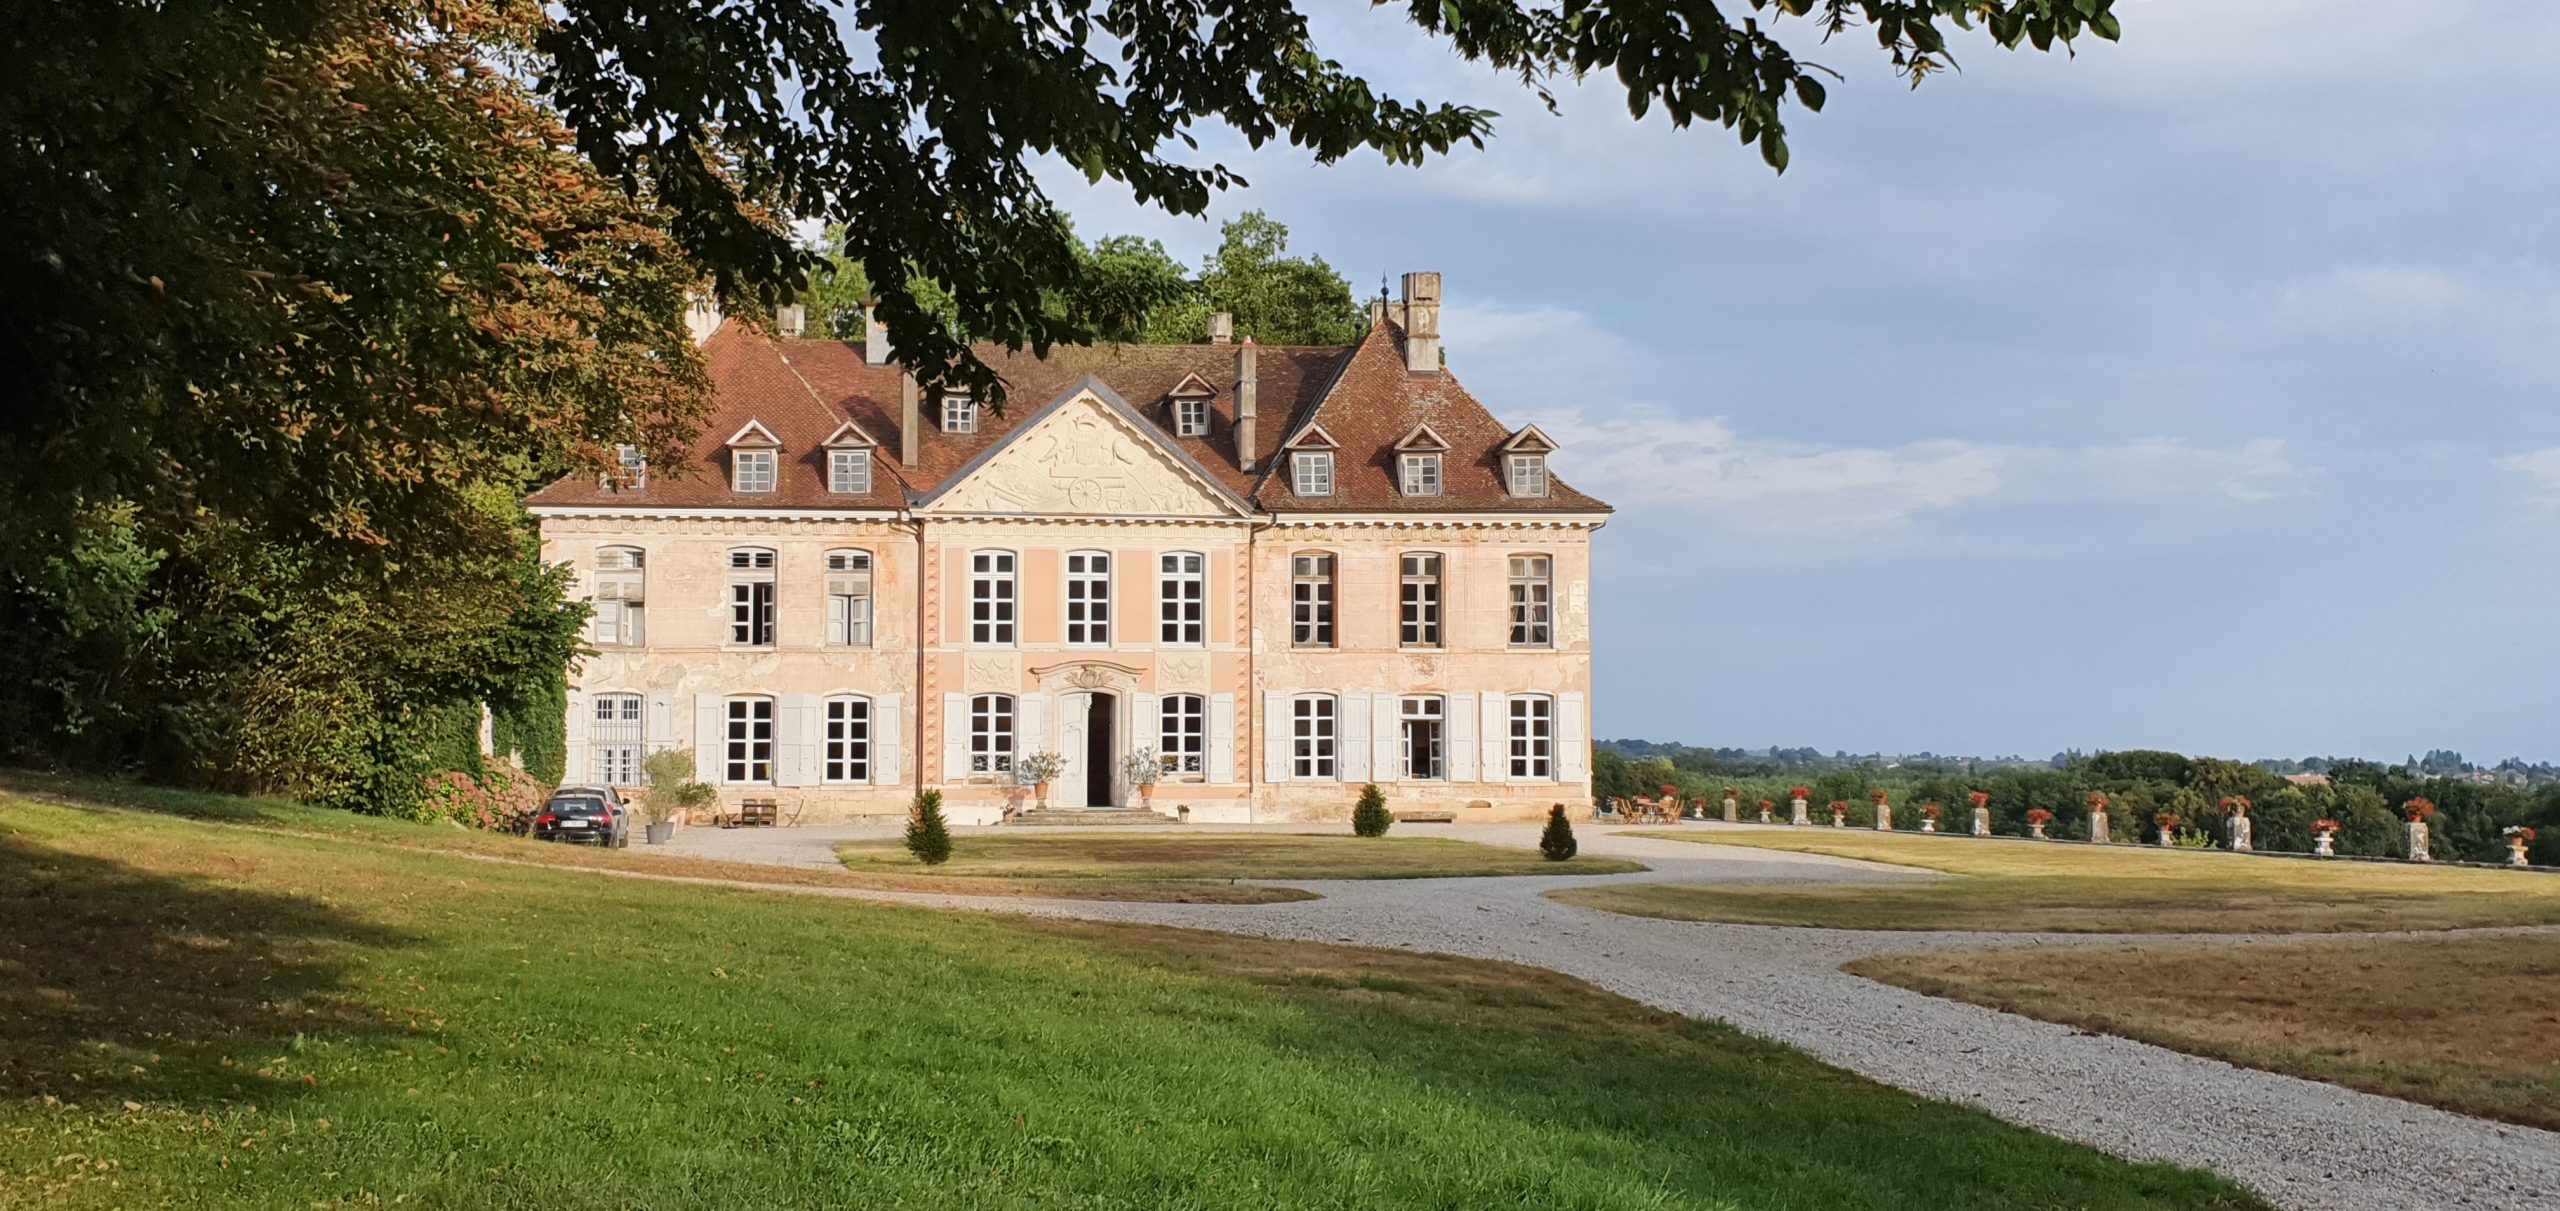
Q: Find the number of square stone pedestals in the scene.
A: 7